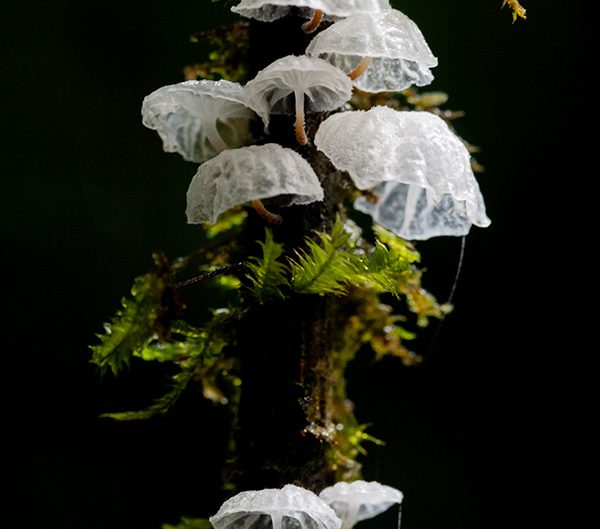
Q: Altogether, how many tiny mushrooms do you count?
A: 8